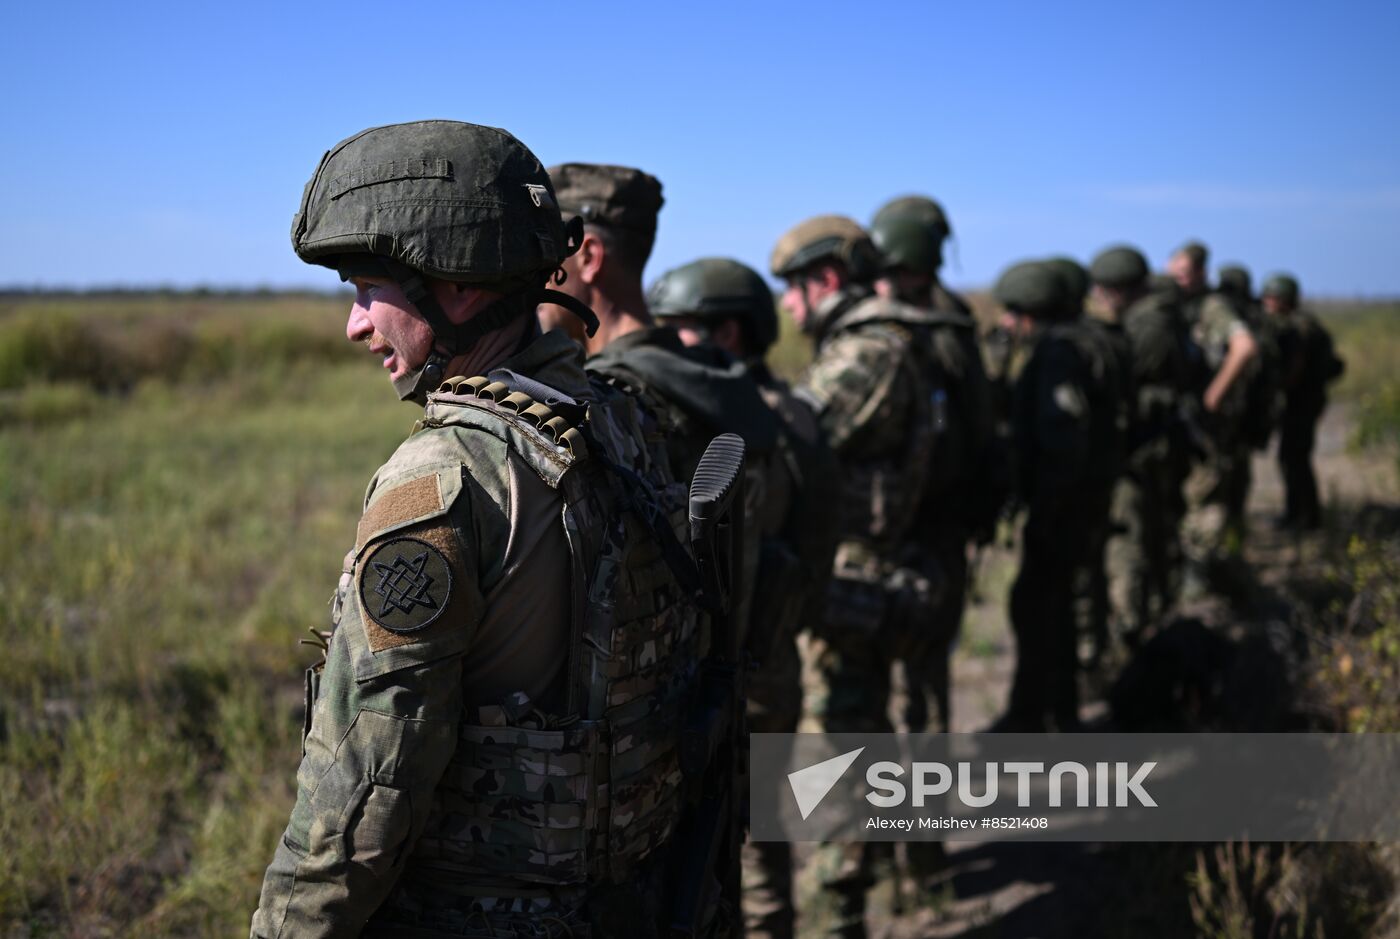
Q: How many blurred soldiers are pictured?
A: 10